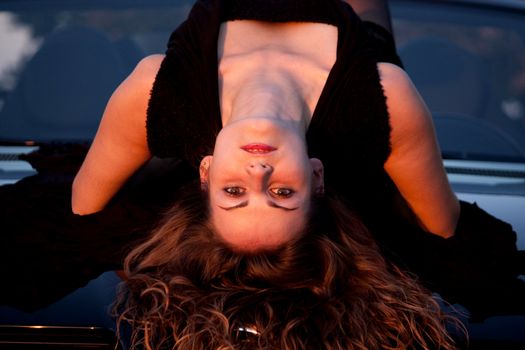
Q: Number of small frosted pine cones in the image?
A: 0